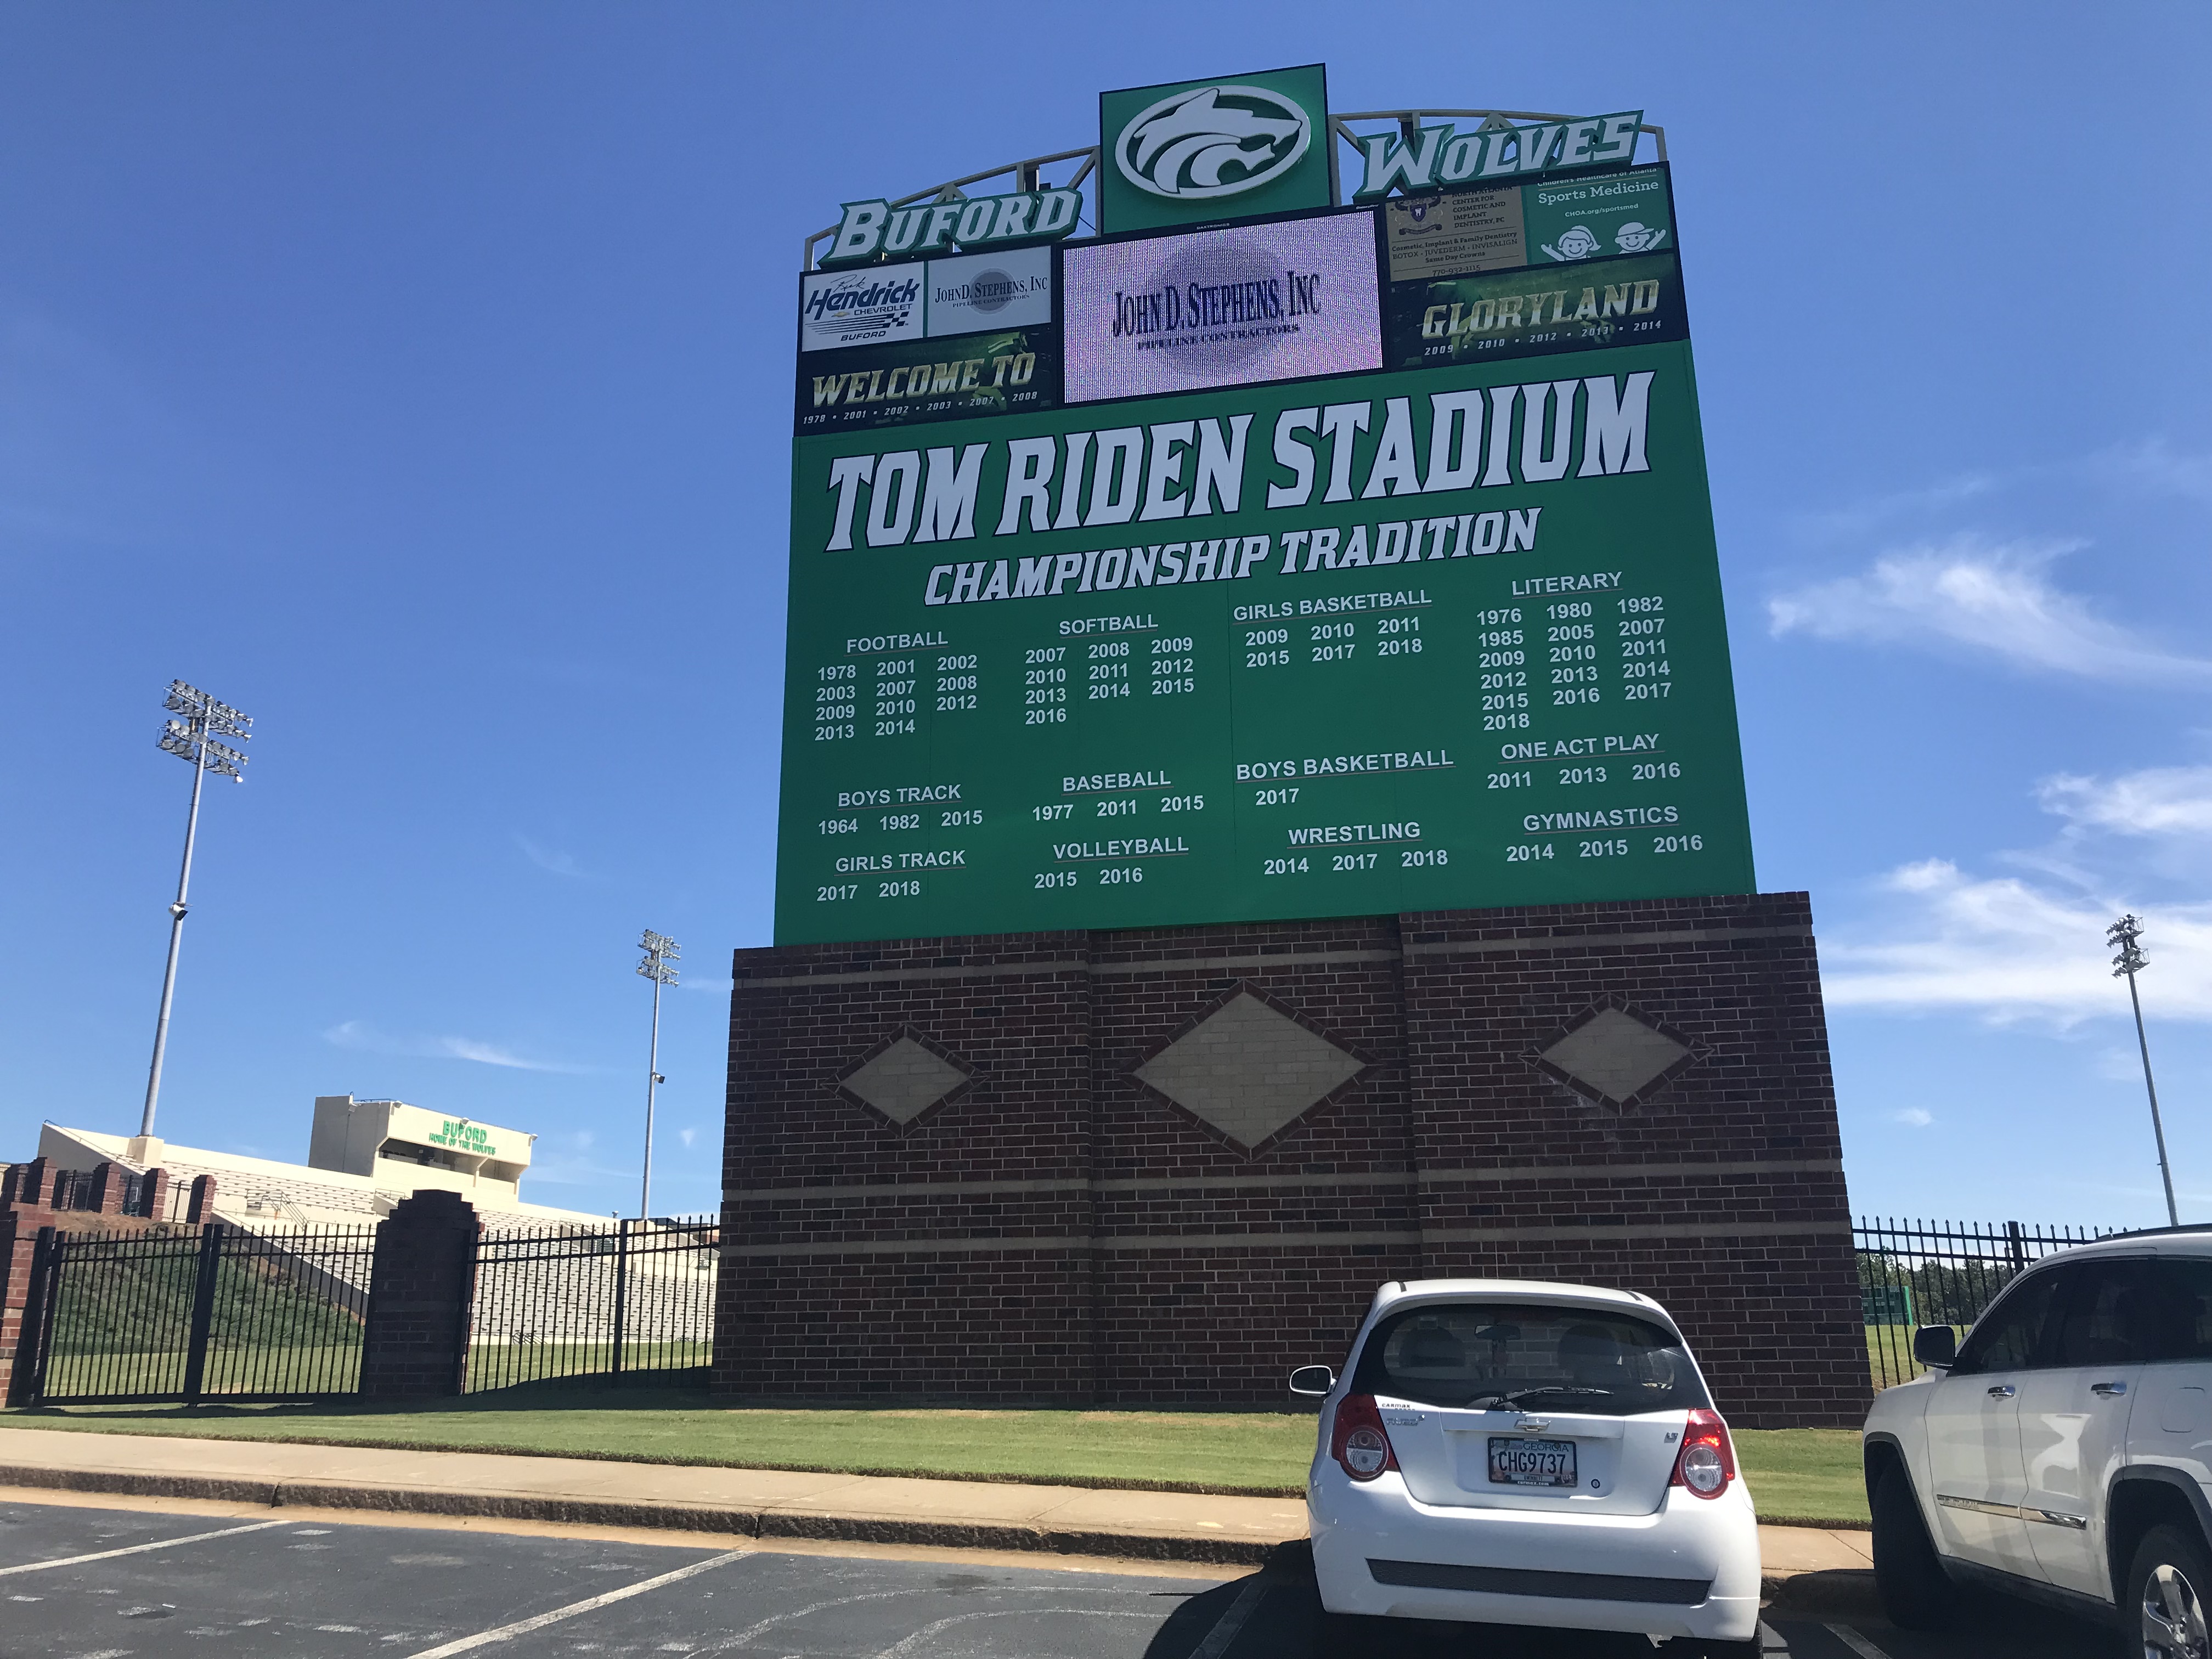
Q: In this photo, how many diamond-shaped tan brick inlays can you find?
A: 3